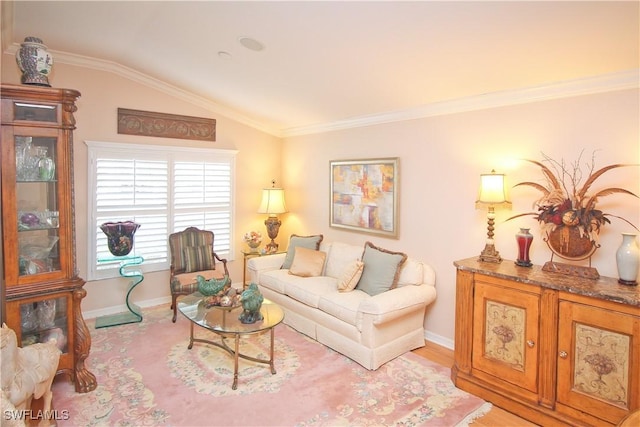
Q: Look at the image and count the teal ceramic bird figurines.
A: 2